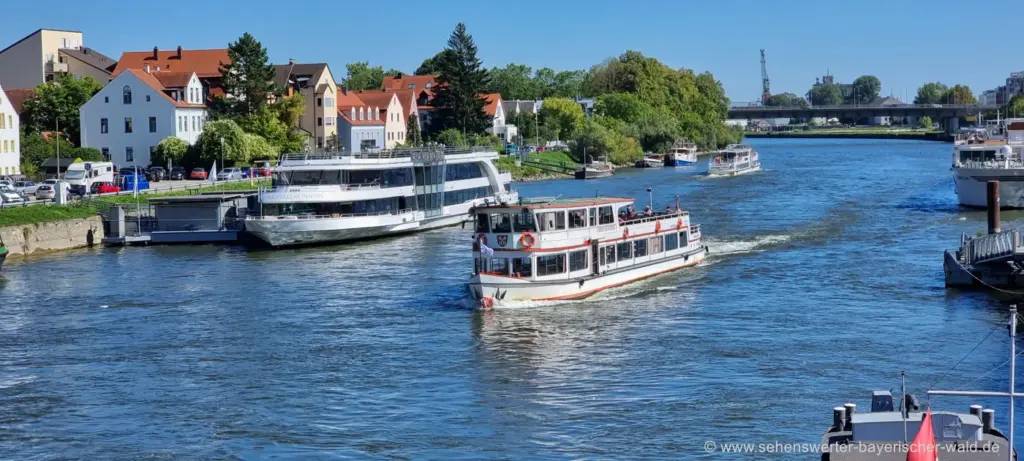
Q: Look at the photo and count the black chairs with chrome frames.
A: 0